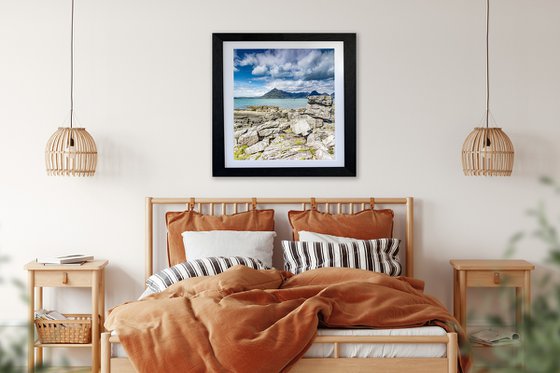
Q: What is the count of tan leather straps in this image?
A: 4